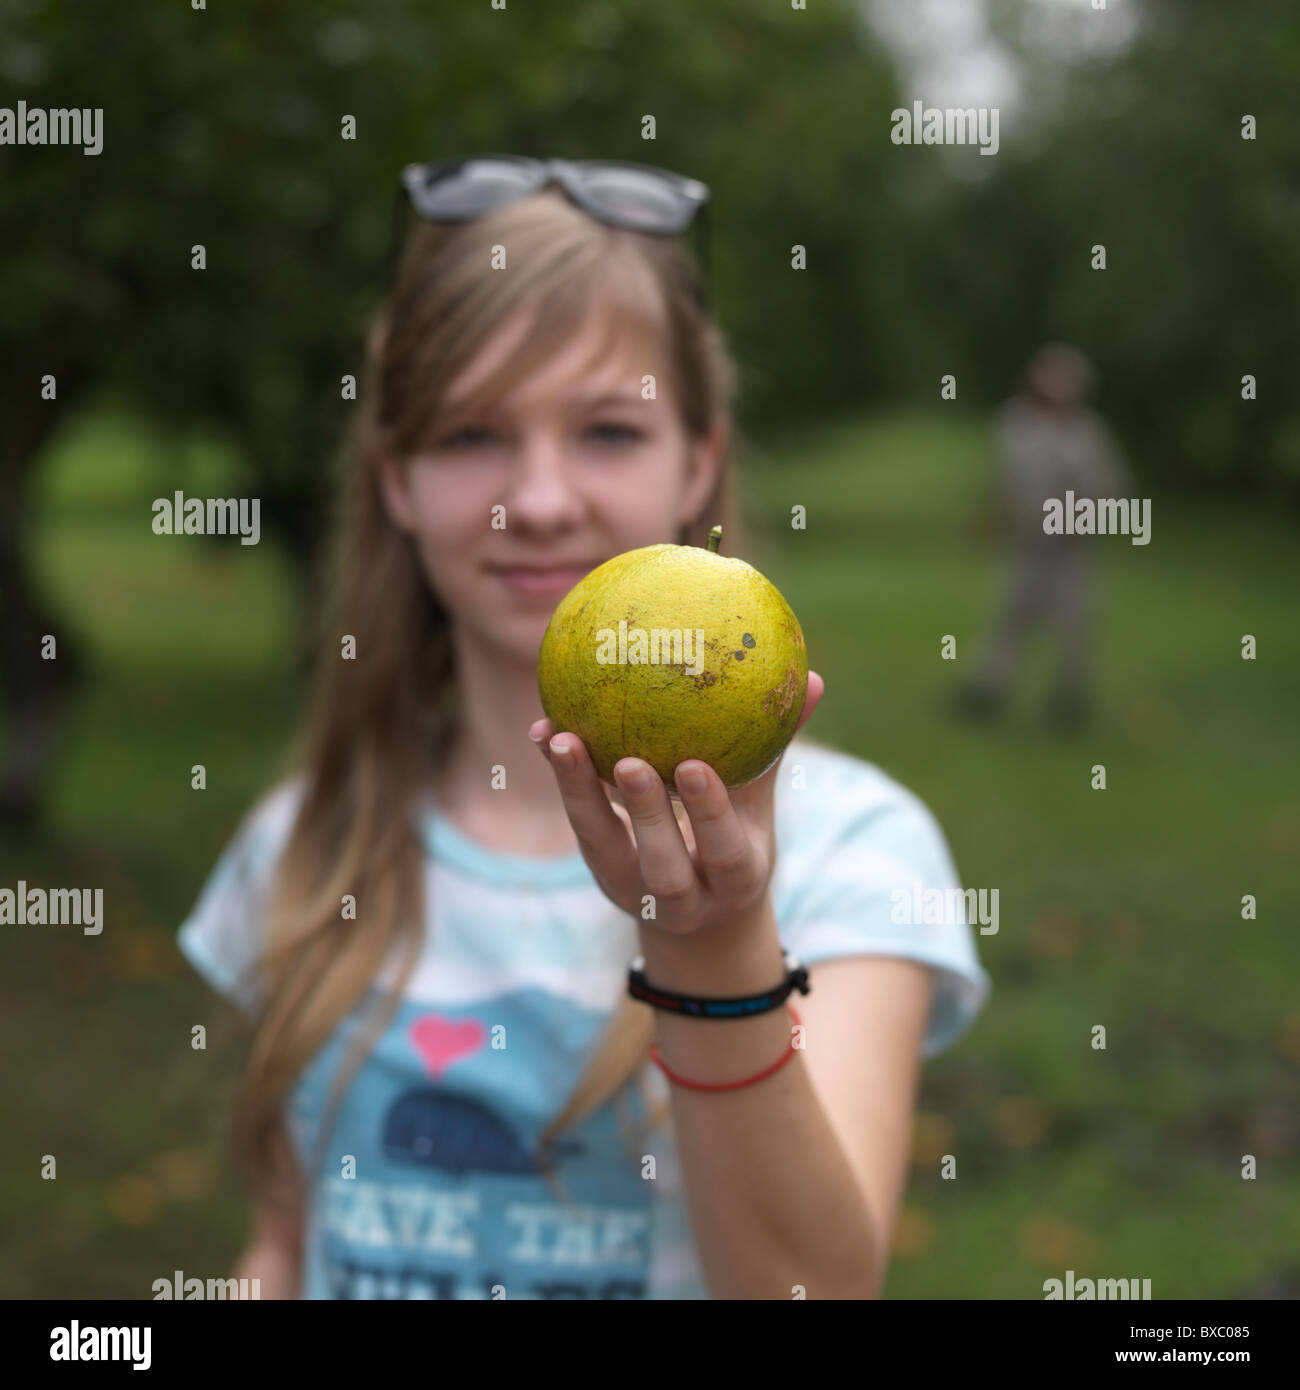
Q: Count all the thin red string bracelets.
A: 1